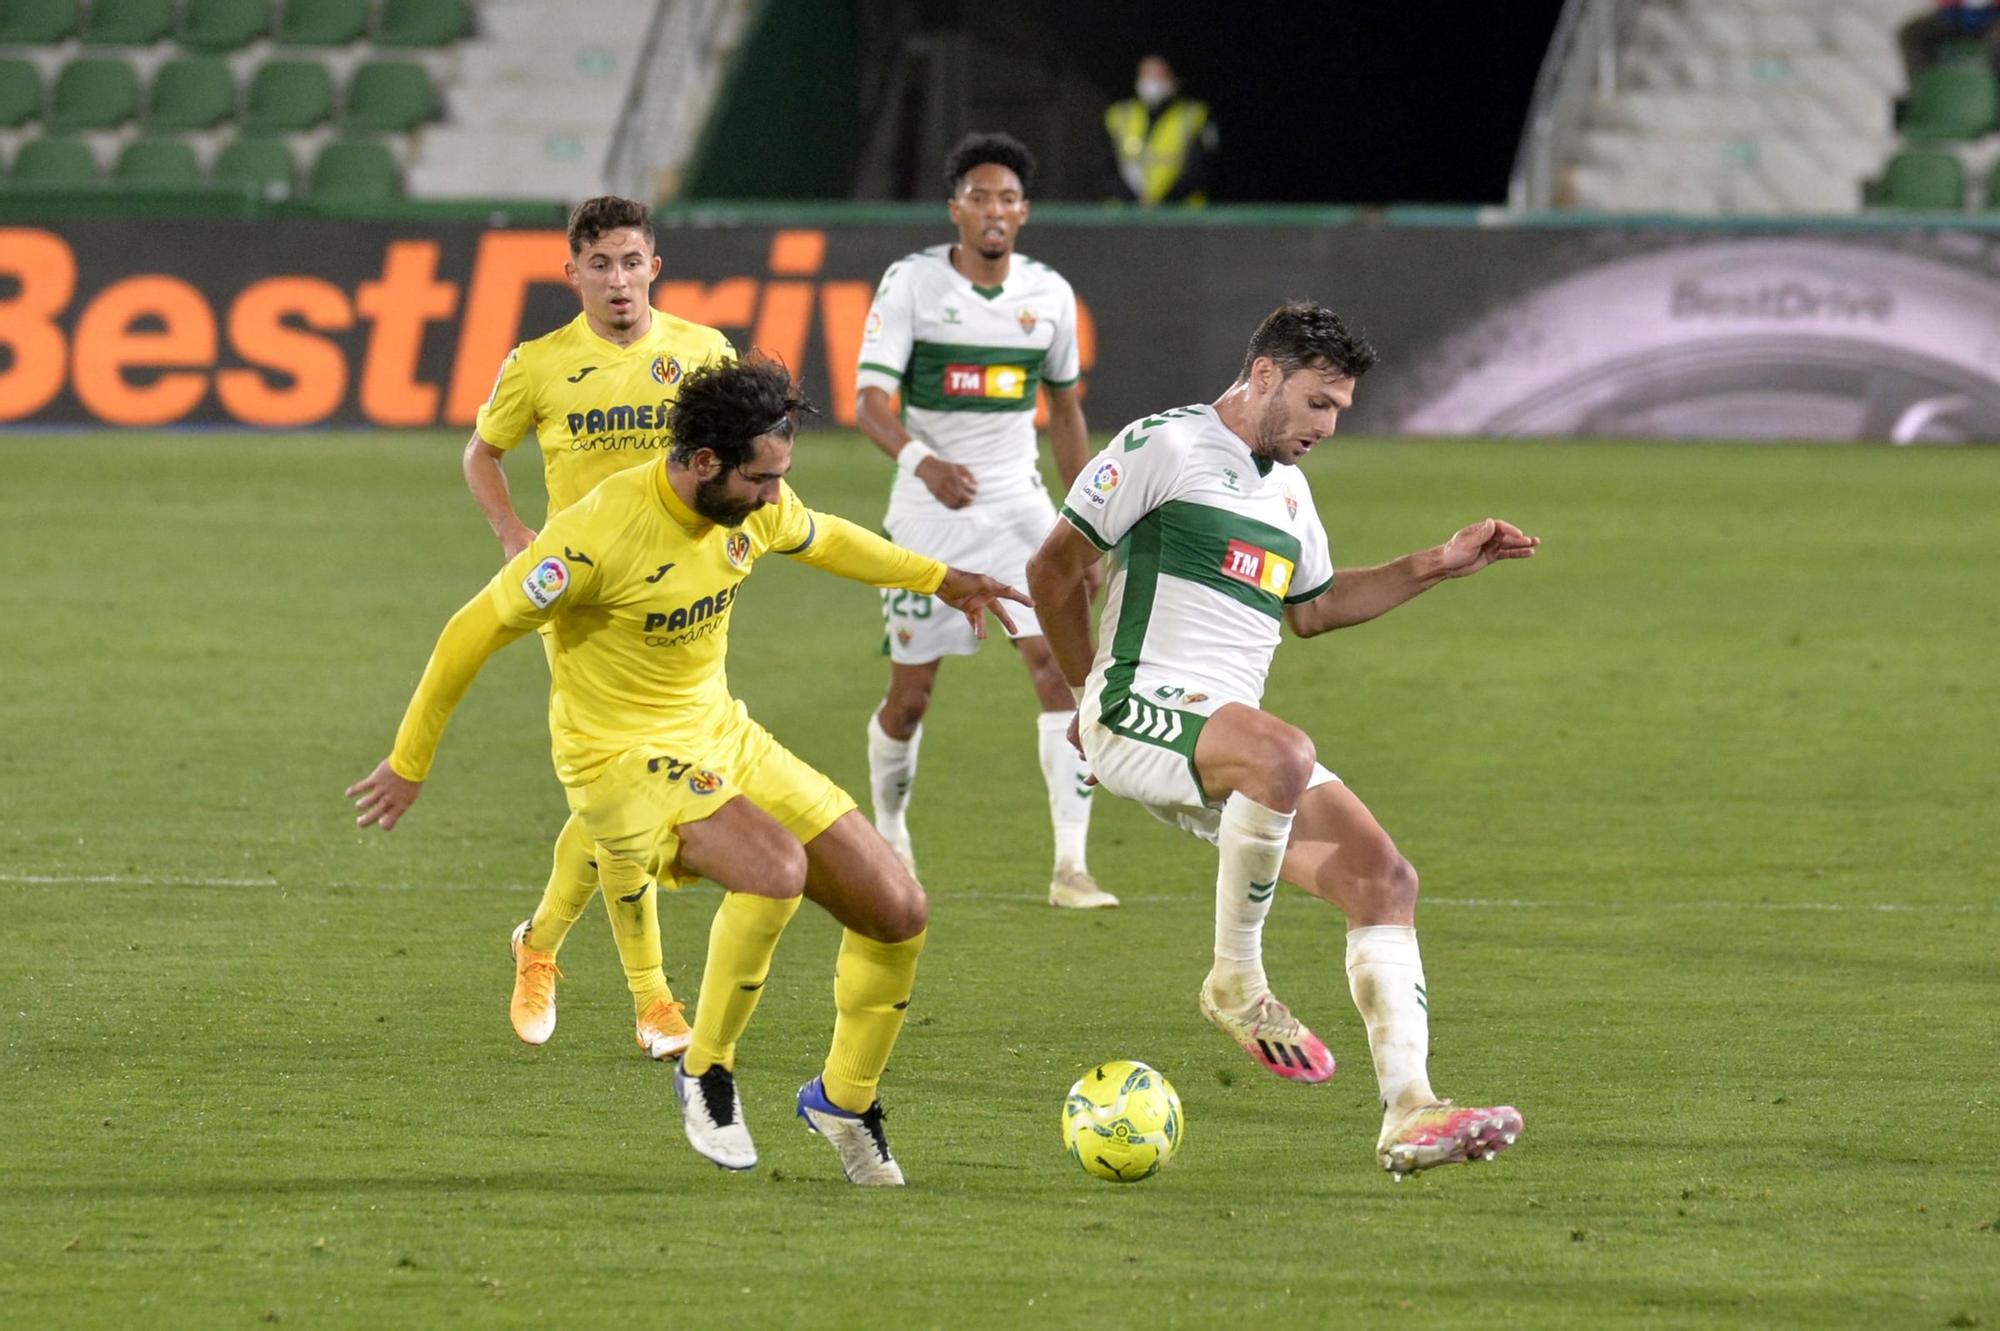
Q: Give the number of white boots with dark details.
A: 2